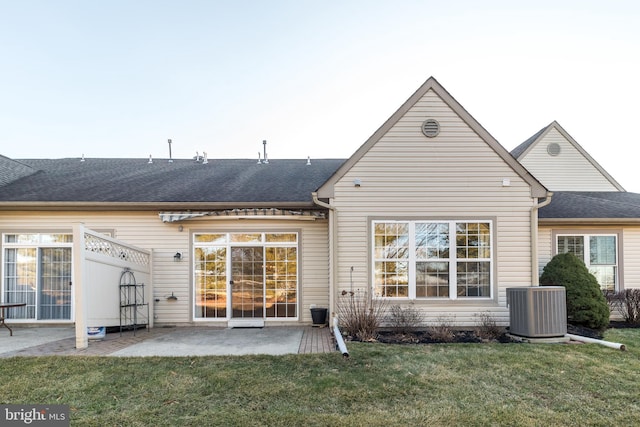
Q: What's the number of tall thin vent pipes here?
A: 2